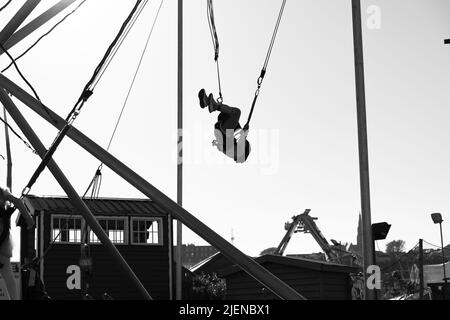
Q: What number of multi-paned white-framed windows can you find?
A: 3